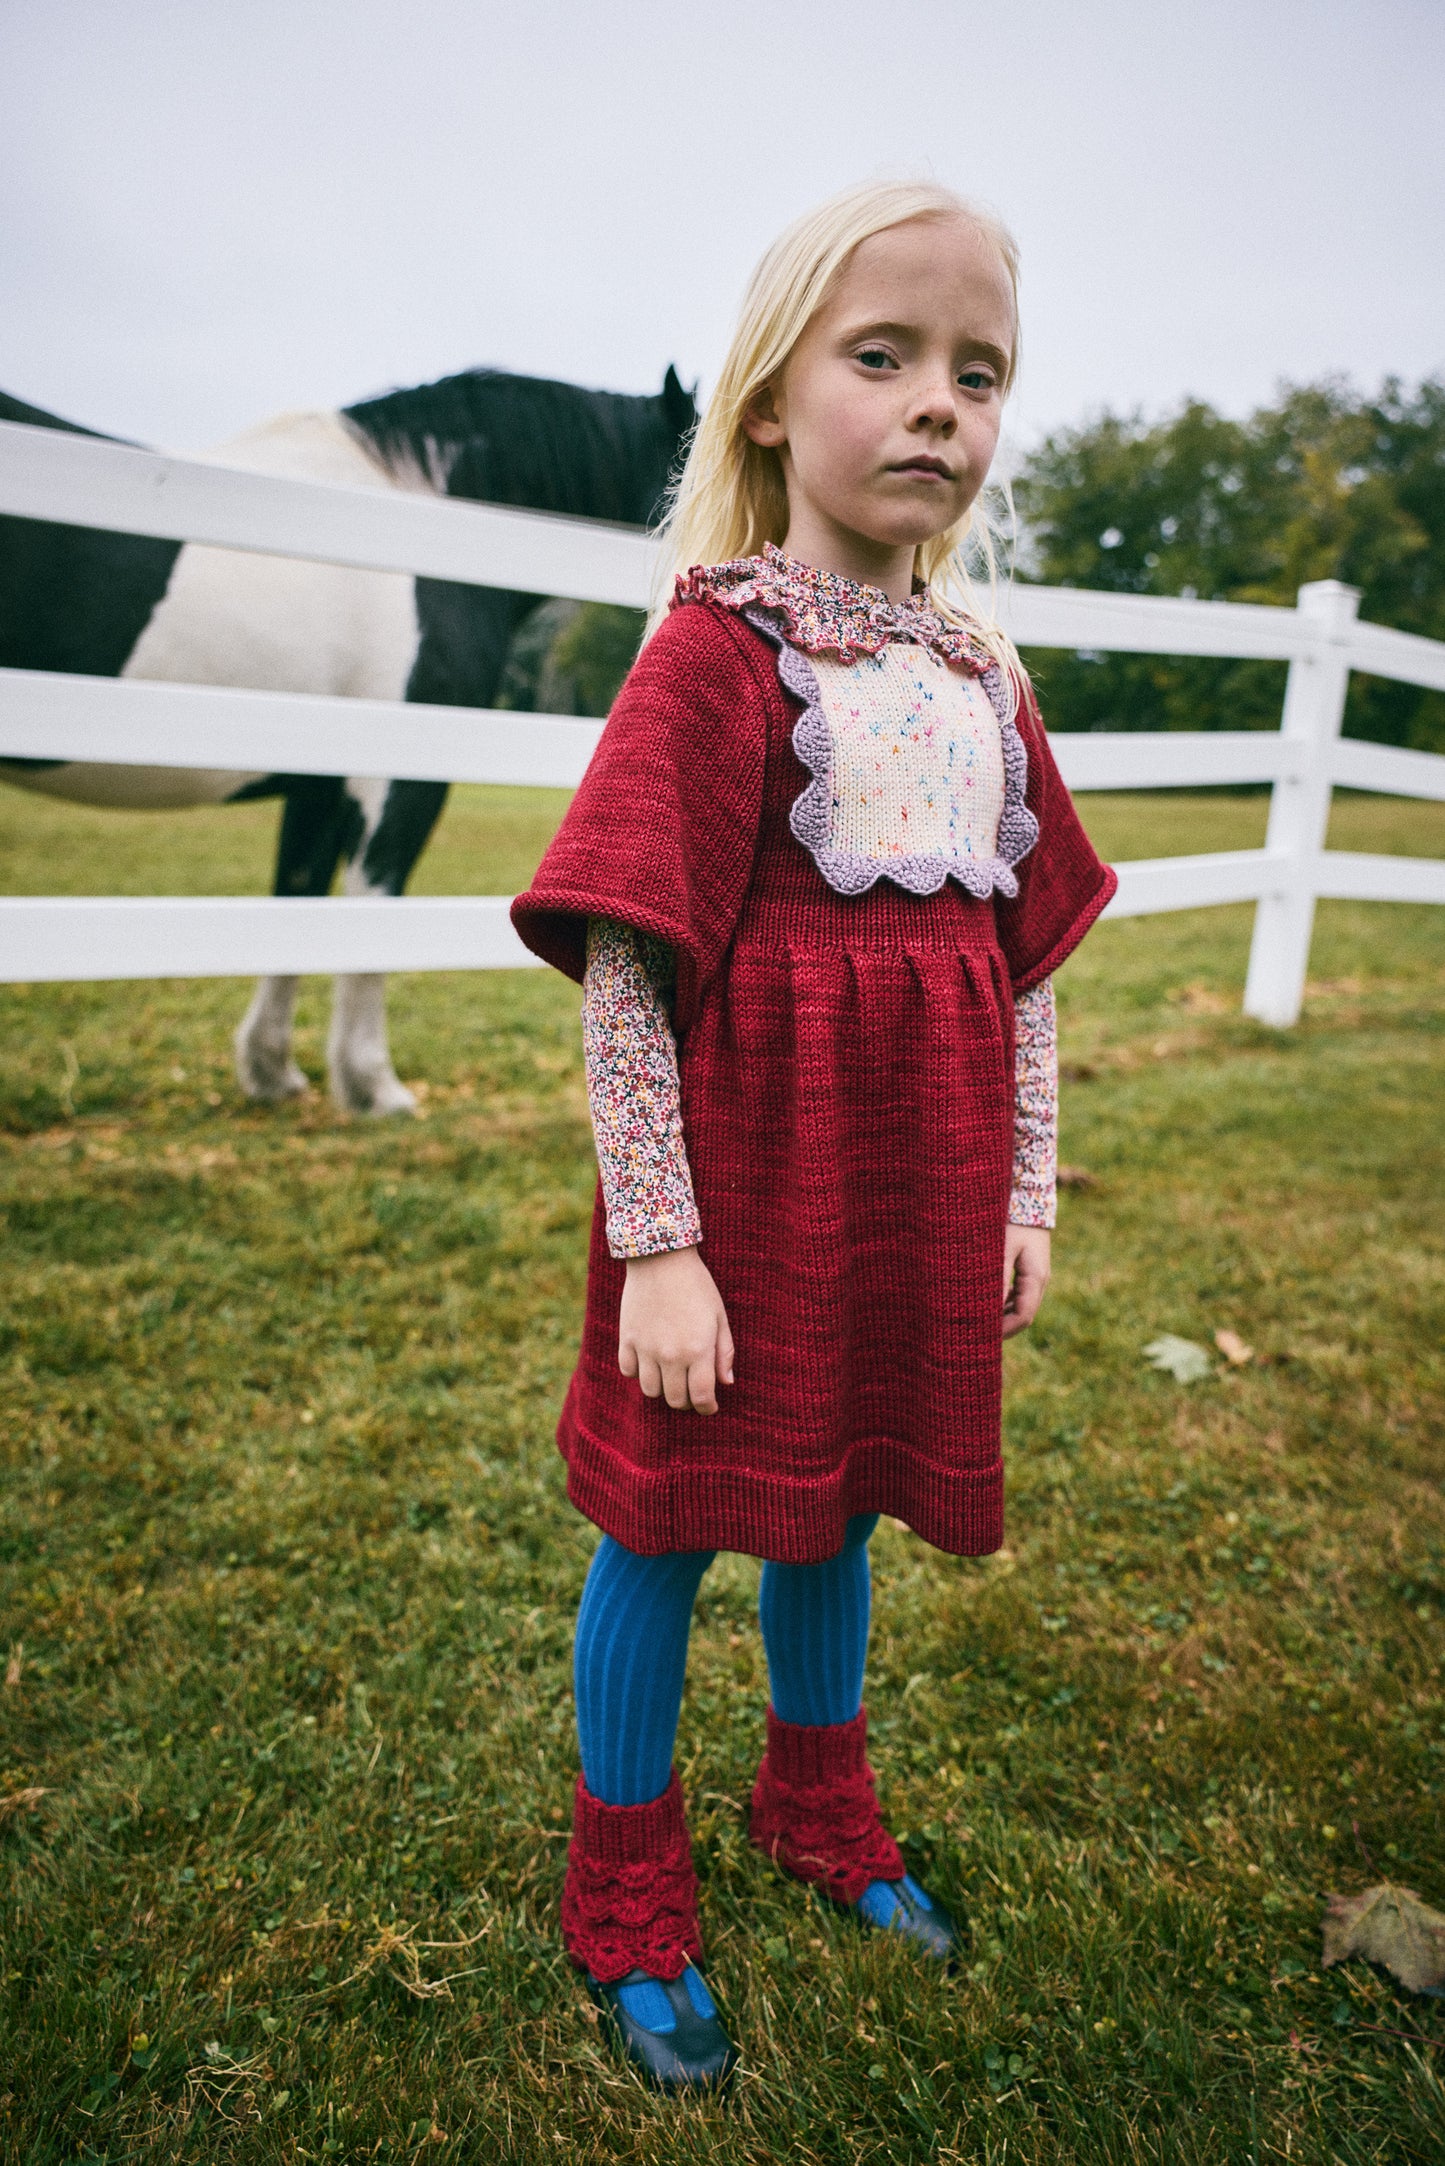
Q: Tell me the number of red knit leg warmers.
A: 2